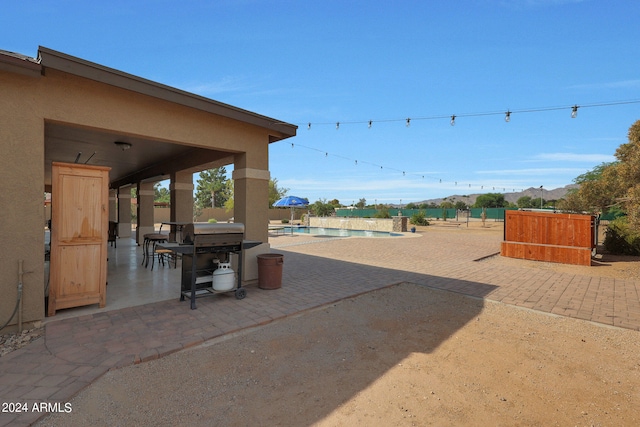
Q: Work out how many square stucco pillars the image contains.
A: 5